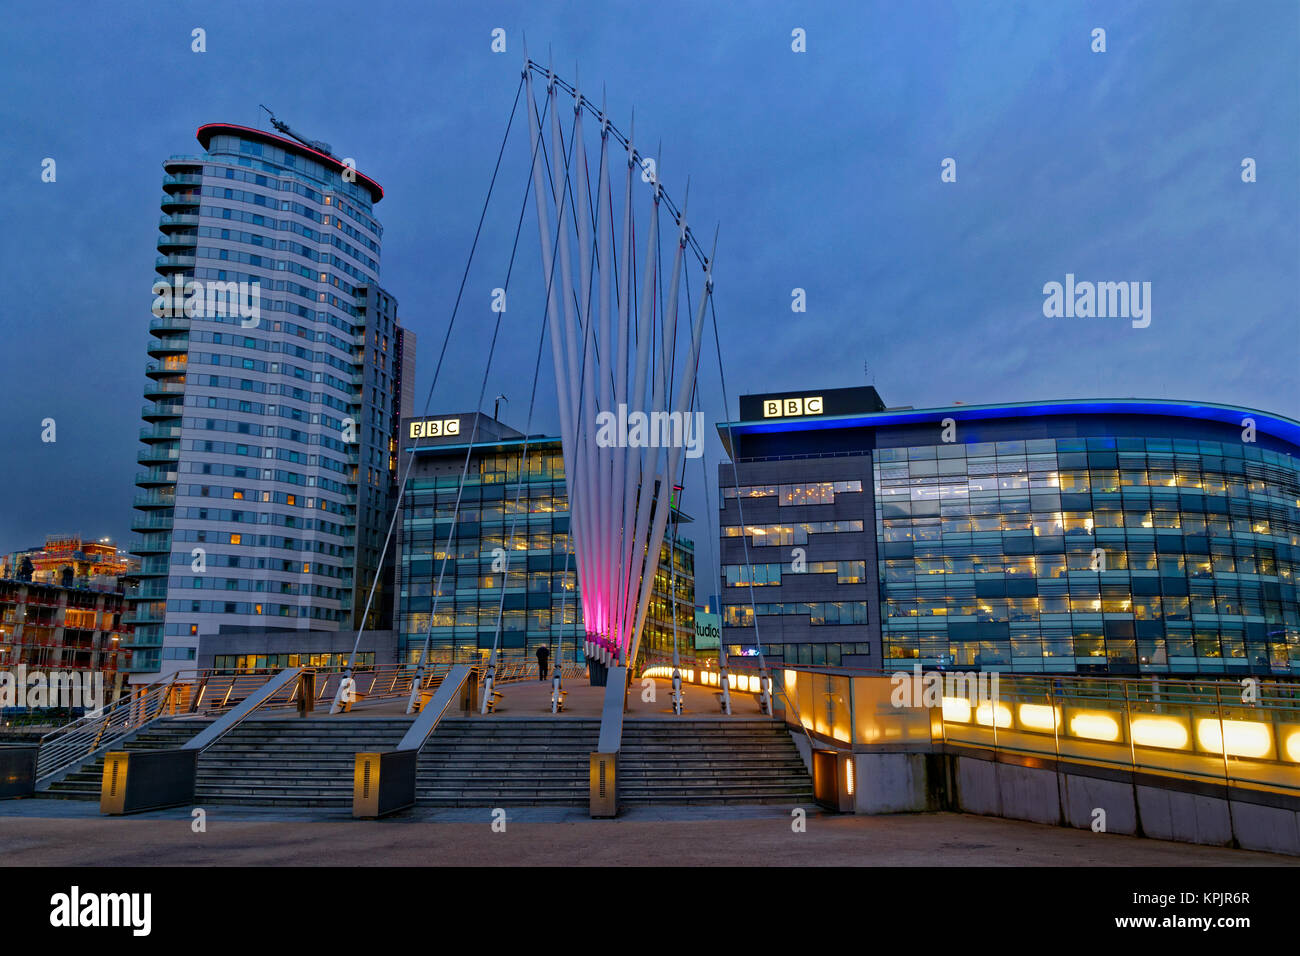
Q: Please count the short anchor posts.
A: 7